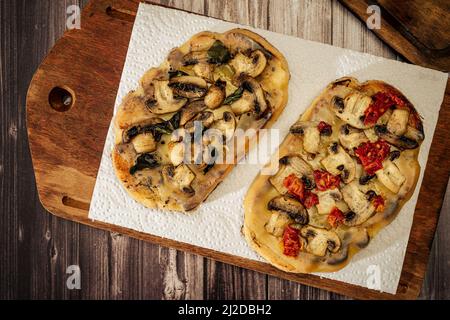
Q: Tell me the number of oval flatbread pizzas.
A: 2